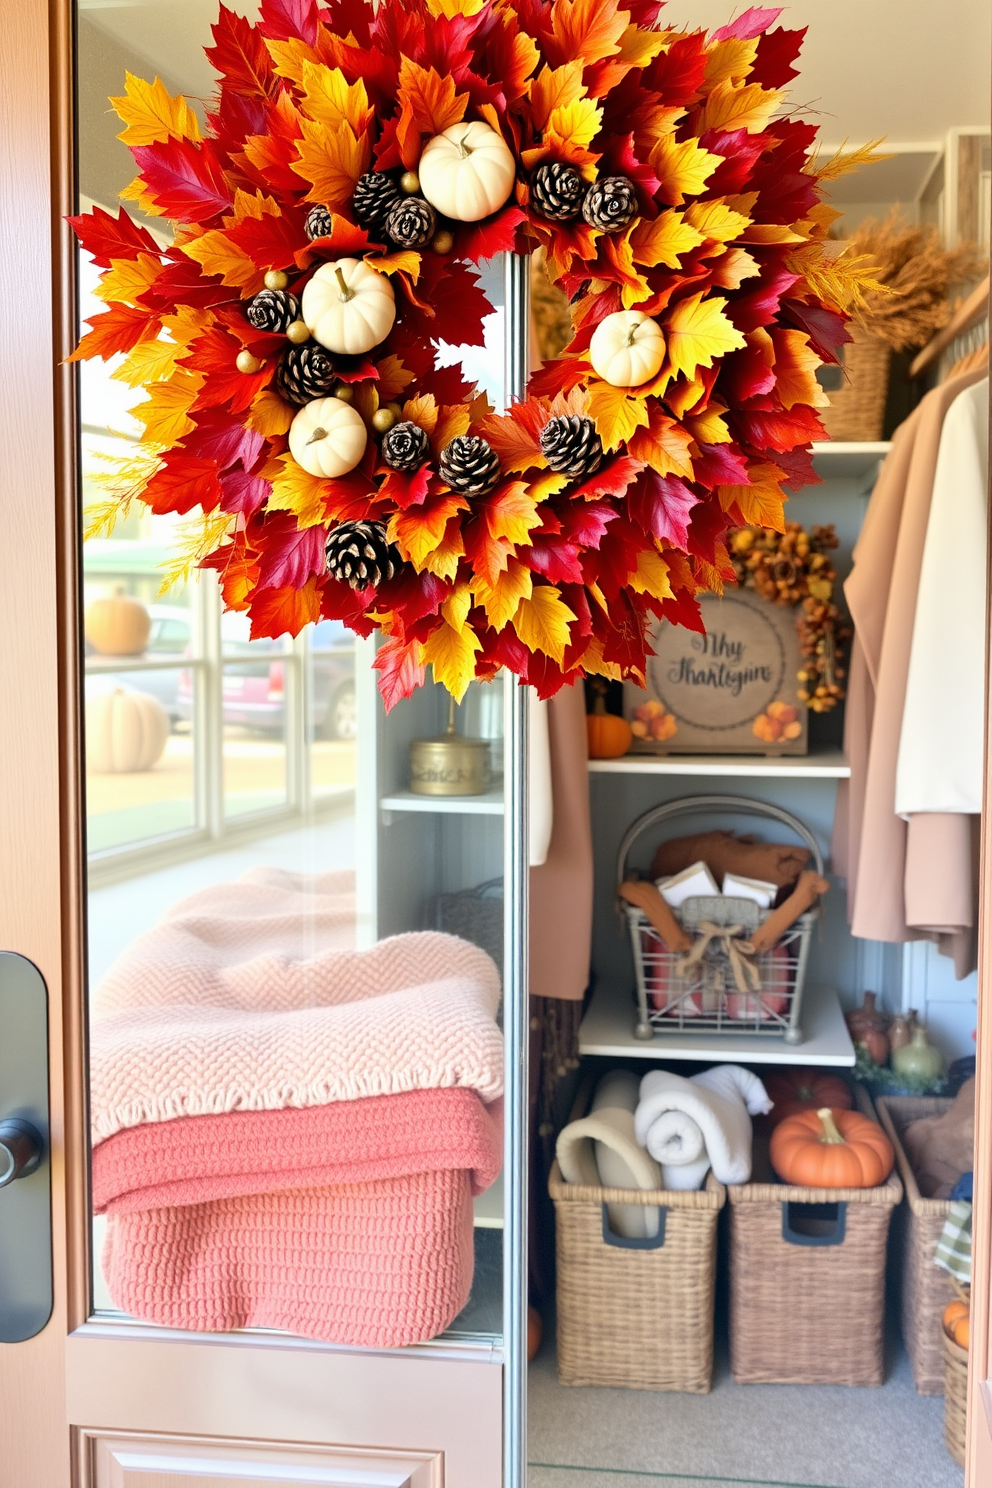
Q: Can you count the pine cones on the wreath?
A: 11